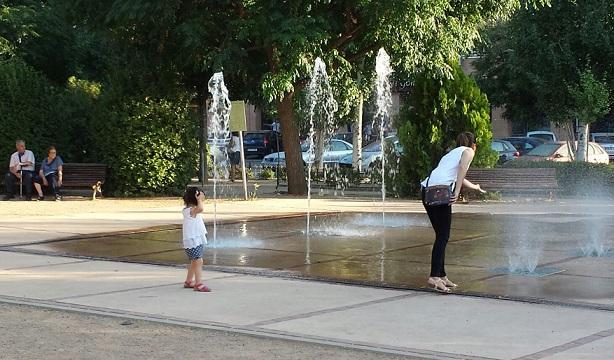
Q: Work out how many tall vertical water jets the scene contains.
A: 3